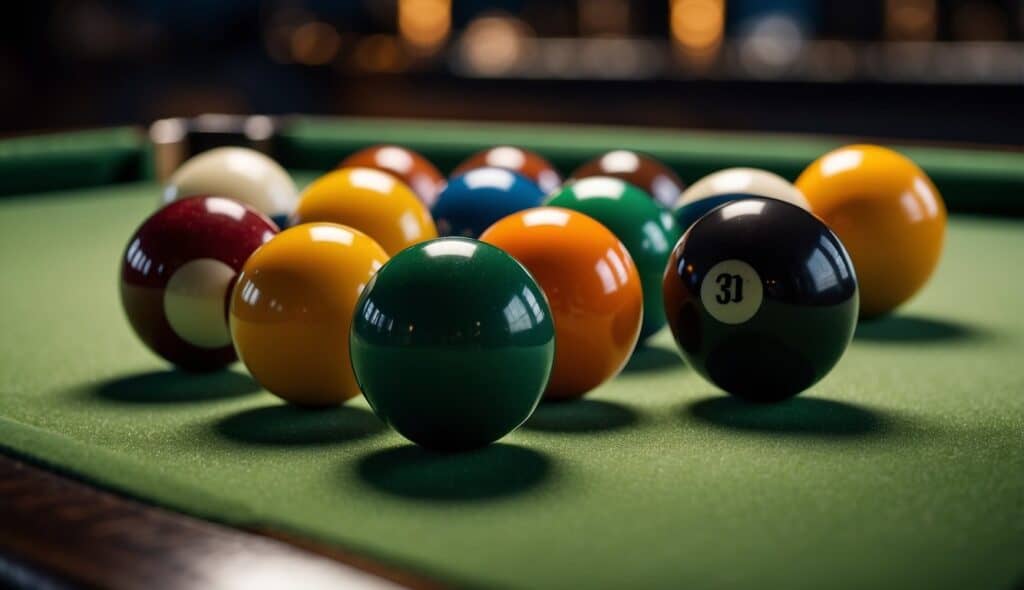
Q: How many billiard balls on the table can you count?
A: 14